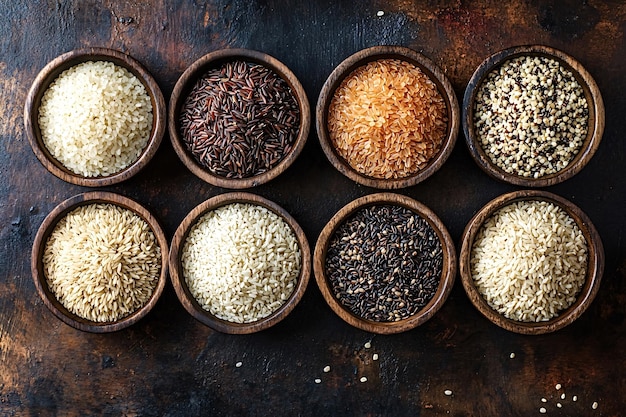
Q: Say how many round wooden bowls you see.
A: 8